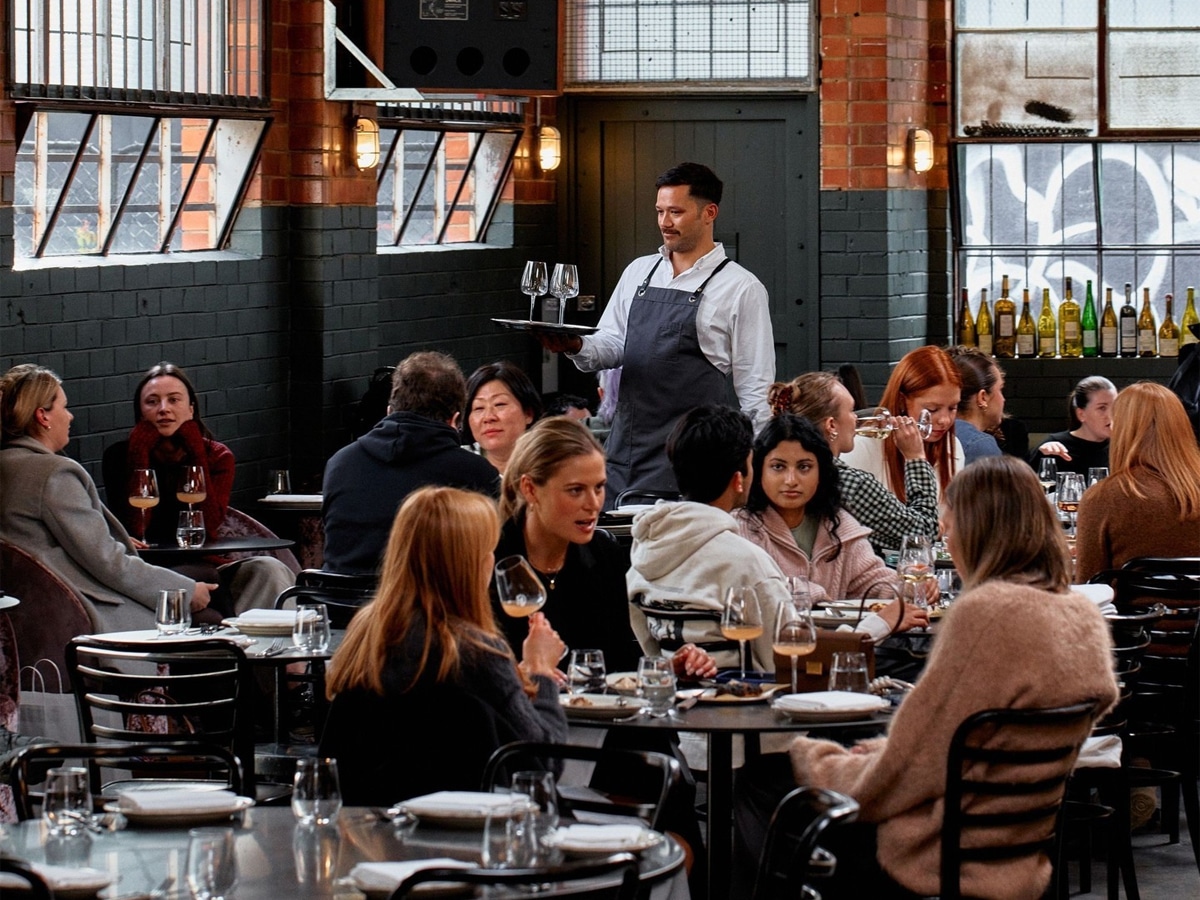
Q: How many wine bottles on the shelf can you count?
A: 12